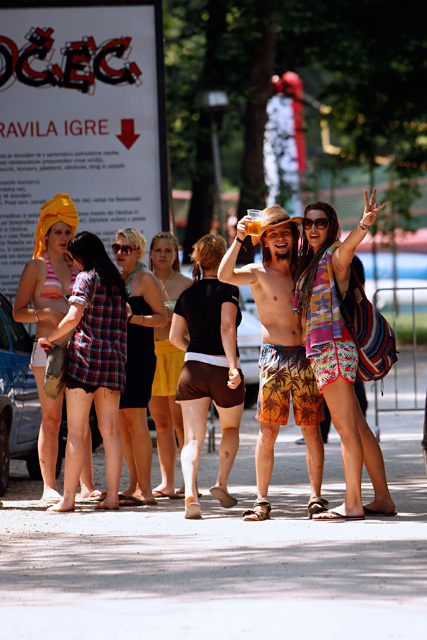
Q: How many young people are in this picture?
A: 7